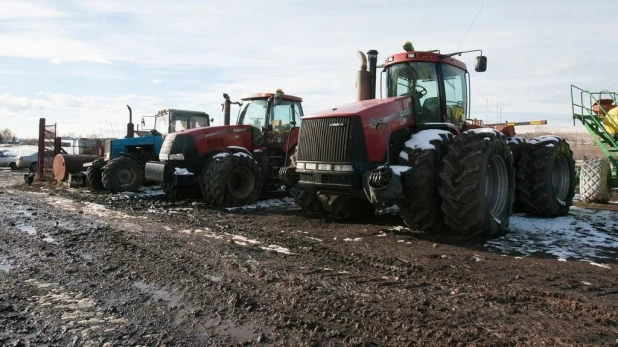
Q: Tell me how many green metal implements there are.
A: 1